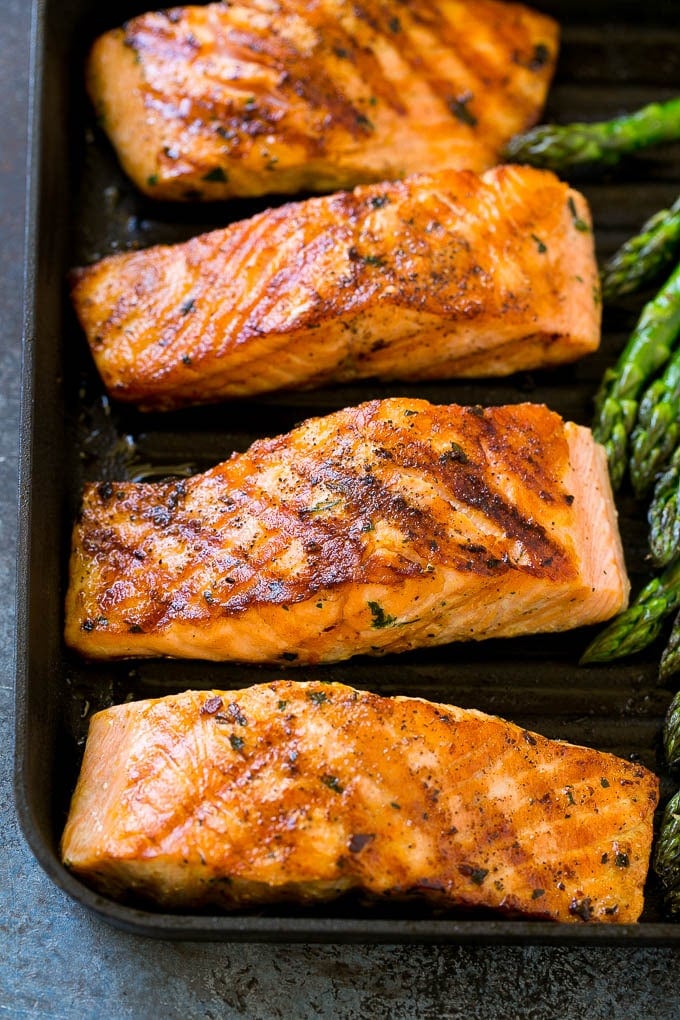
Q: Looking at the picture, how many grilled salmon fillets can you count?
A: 4